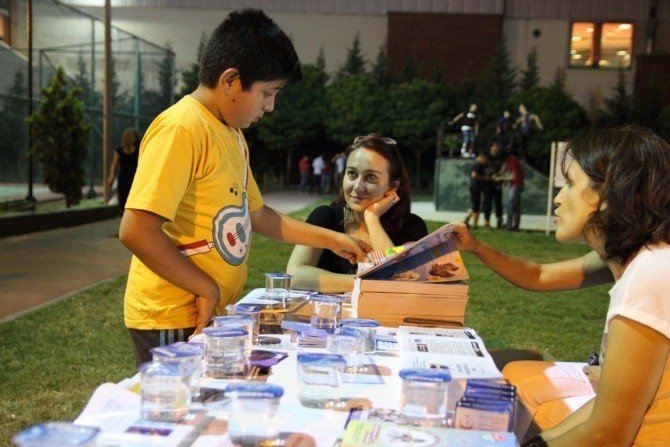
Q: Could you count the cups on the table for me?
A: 13